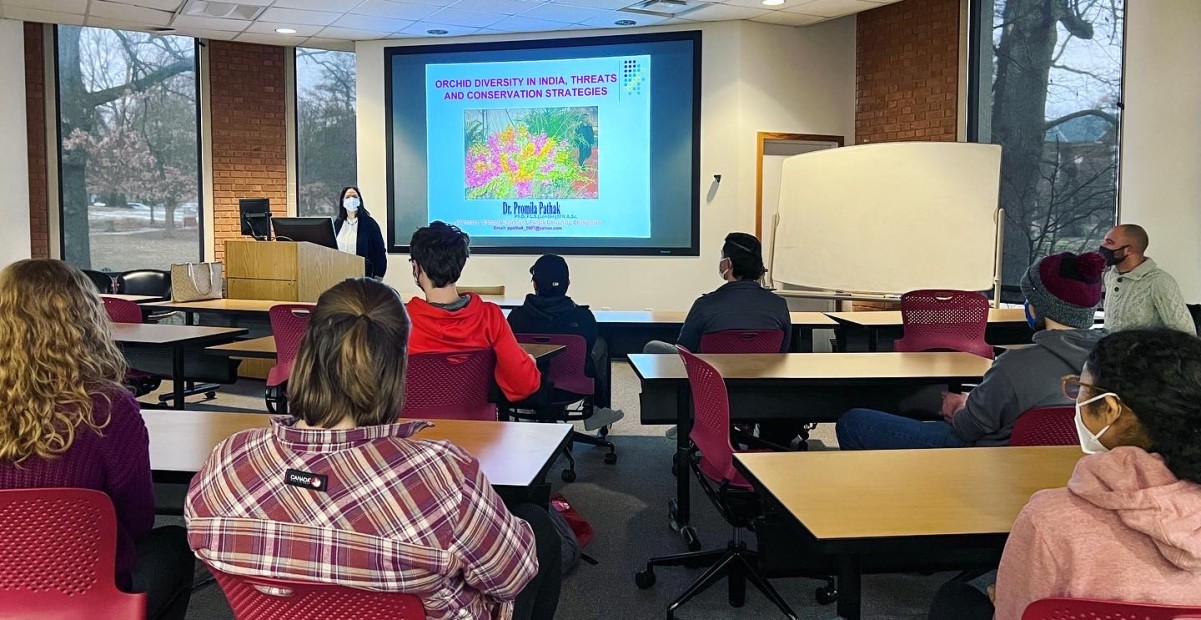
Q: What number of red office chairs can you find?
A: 11